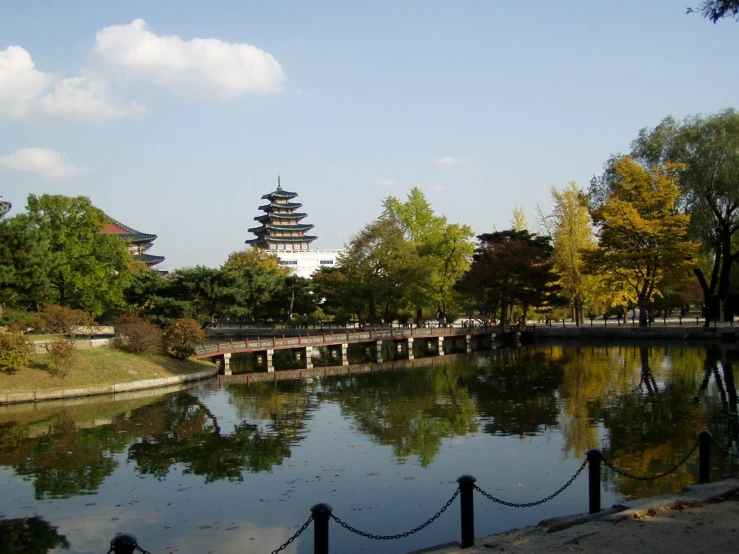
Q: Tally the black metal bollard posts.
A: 5